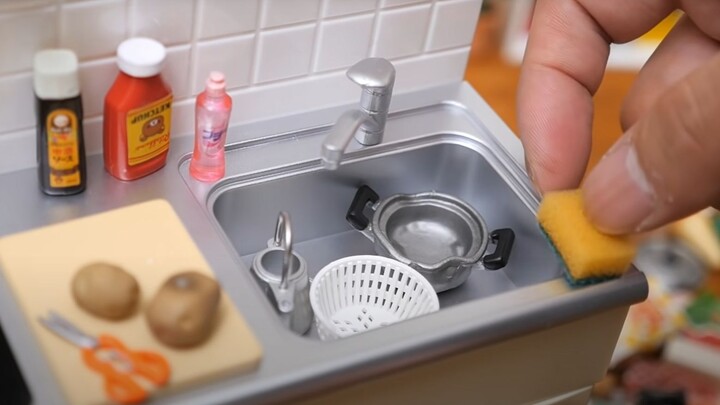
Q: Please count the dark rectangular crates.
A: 0